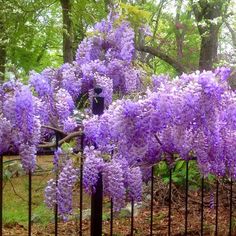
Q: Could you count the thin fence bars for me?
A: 12